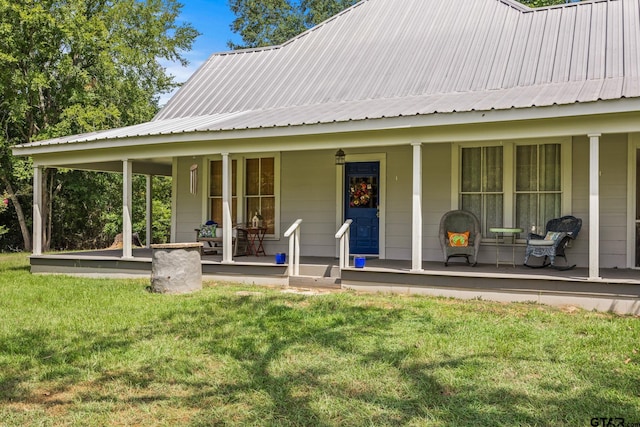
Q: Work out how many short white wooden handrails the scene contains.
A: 2